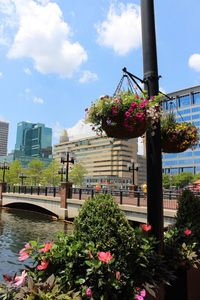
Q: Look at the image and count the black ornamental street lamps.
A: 5